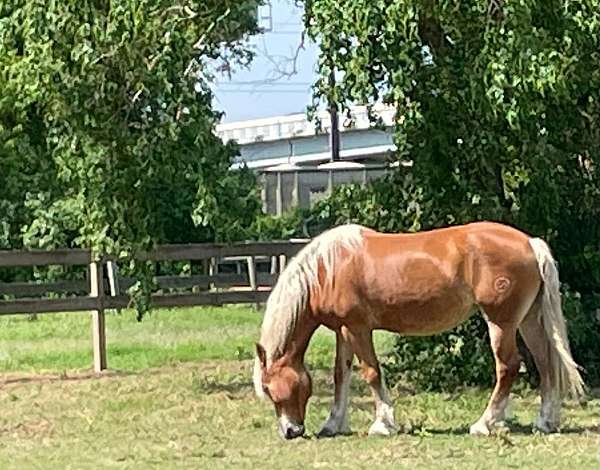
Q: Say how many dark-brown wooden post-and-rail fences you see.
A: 1